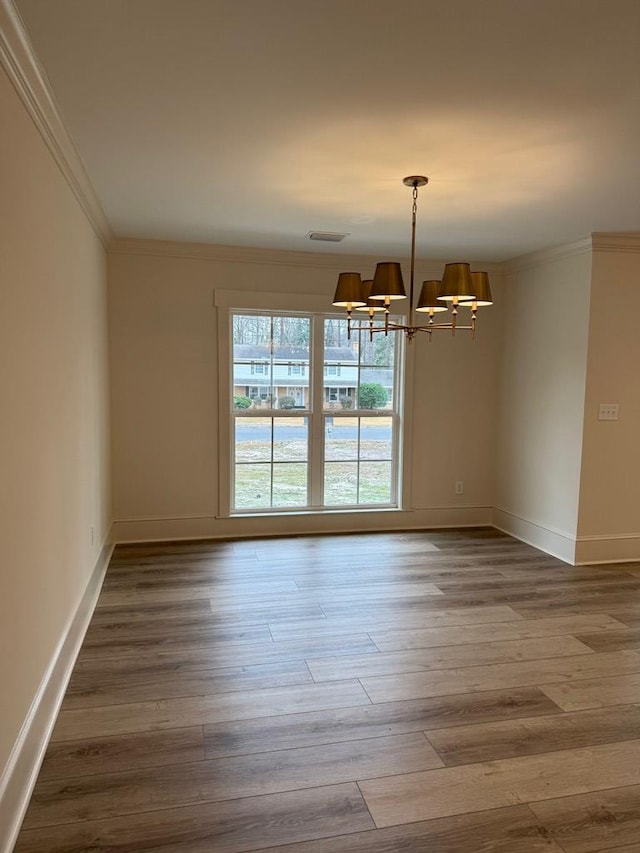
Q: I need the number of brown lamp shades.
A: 6